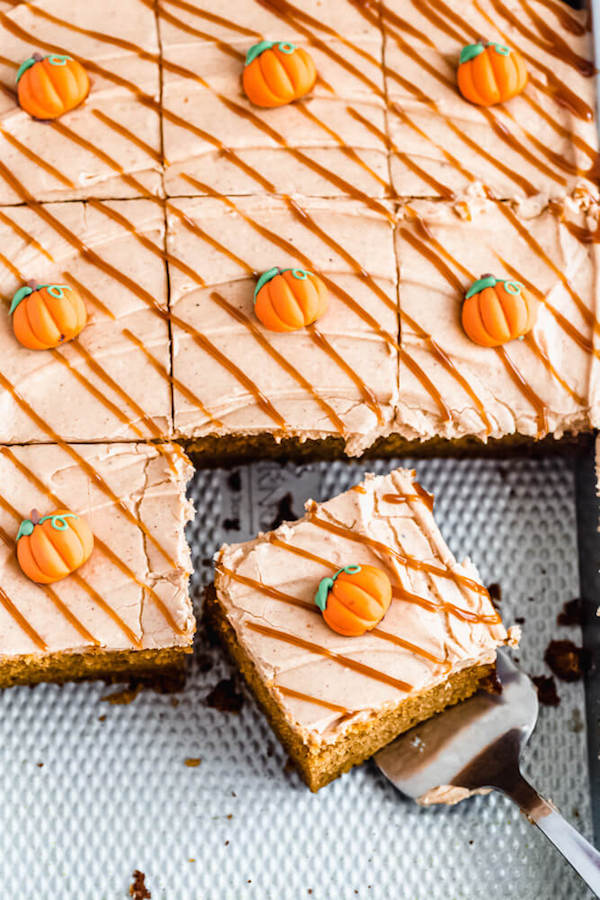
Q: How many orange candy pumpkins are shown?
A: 8